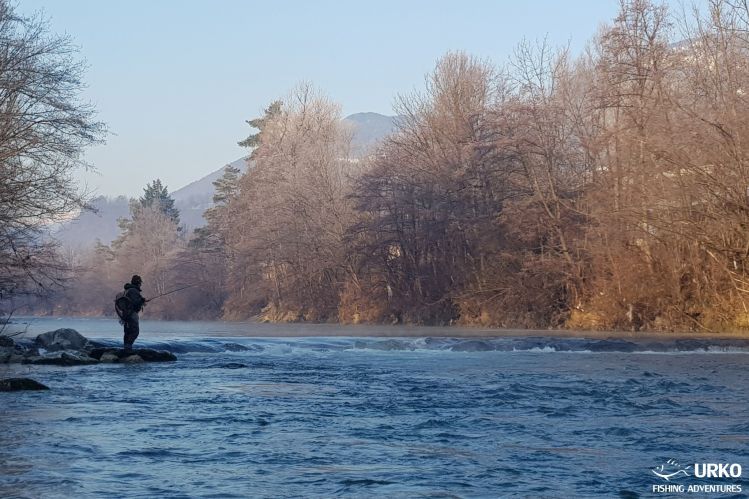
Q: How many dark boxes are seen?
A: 0